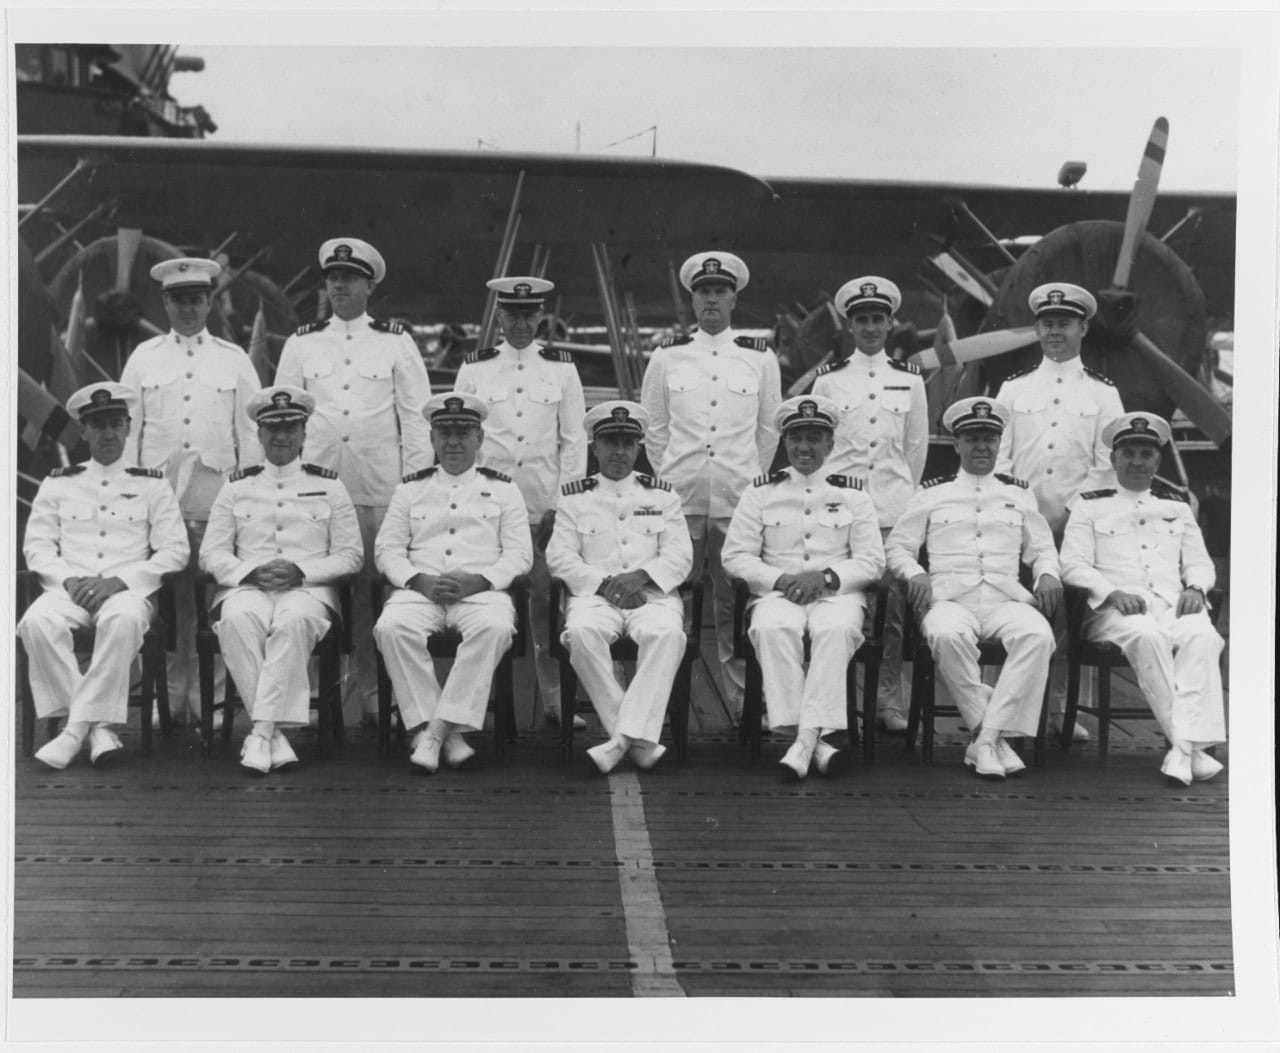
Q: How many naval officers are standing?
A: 6